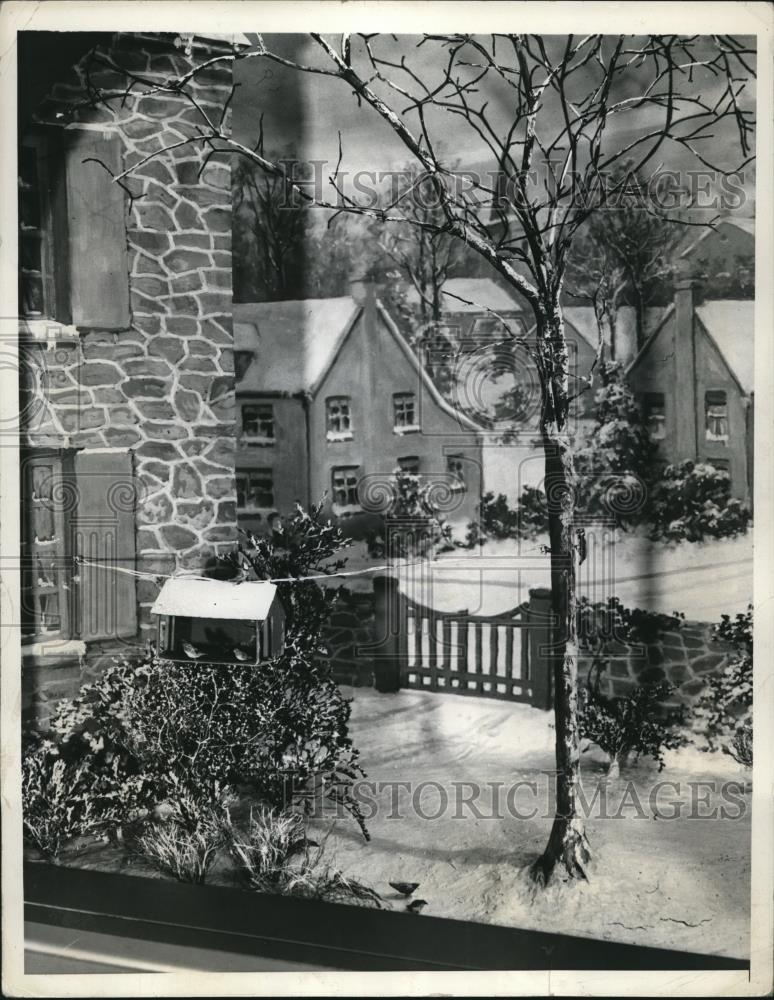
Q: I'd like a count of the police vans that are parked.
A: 0